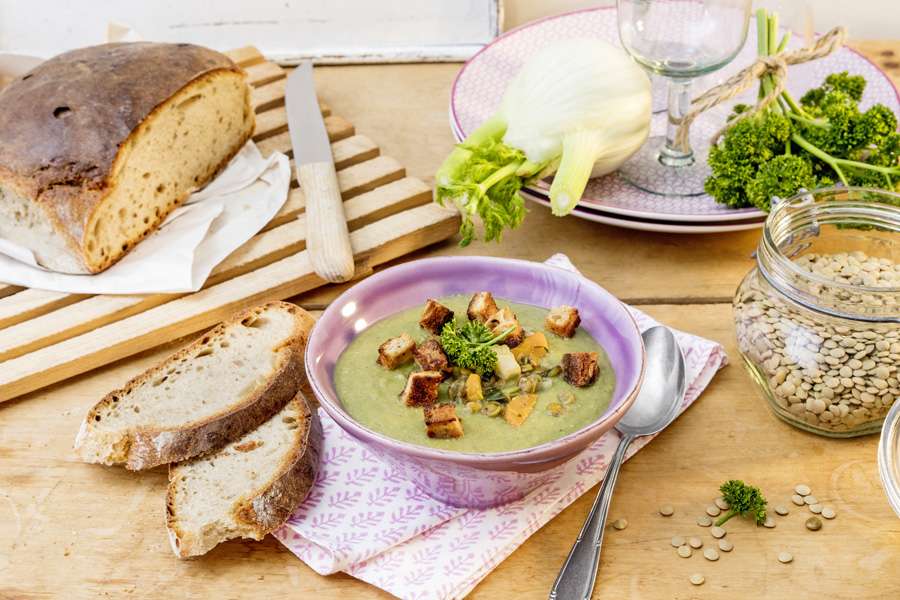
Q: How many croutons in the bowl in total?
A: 9